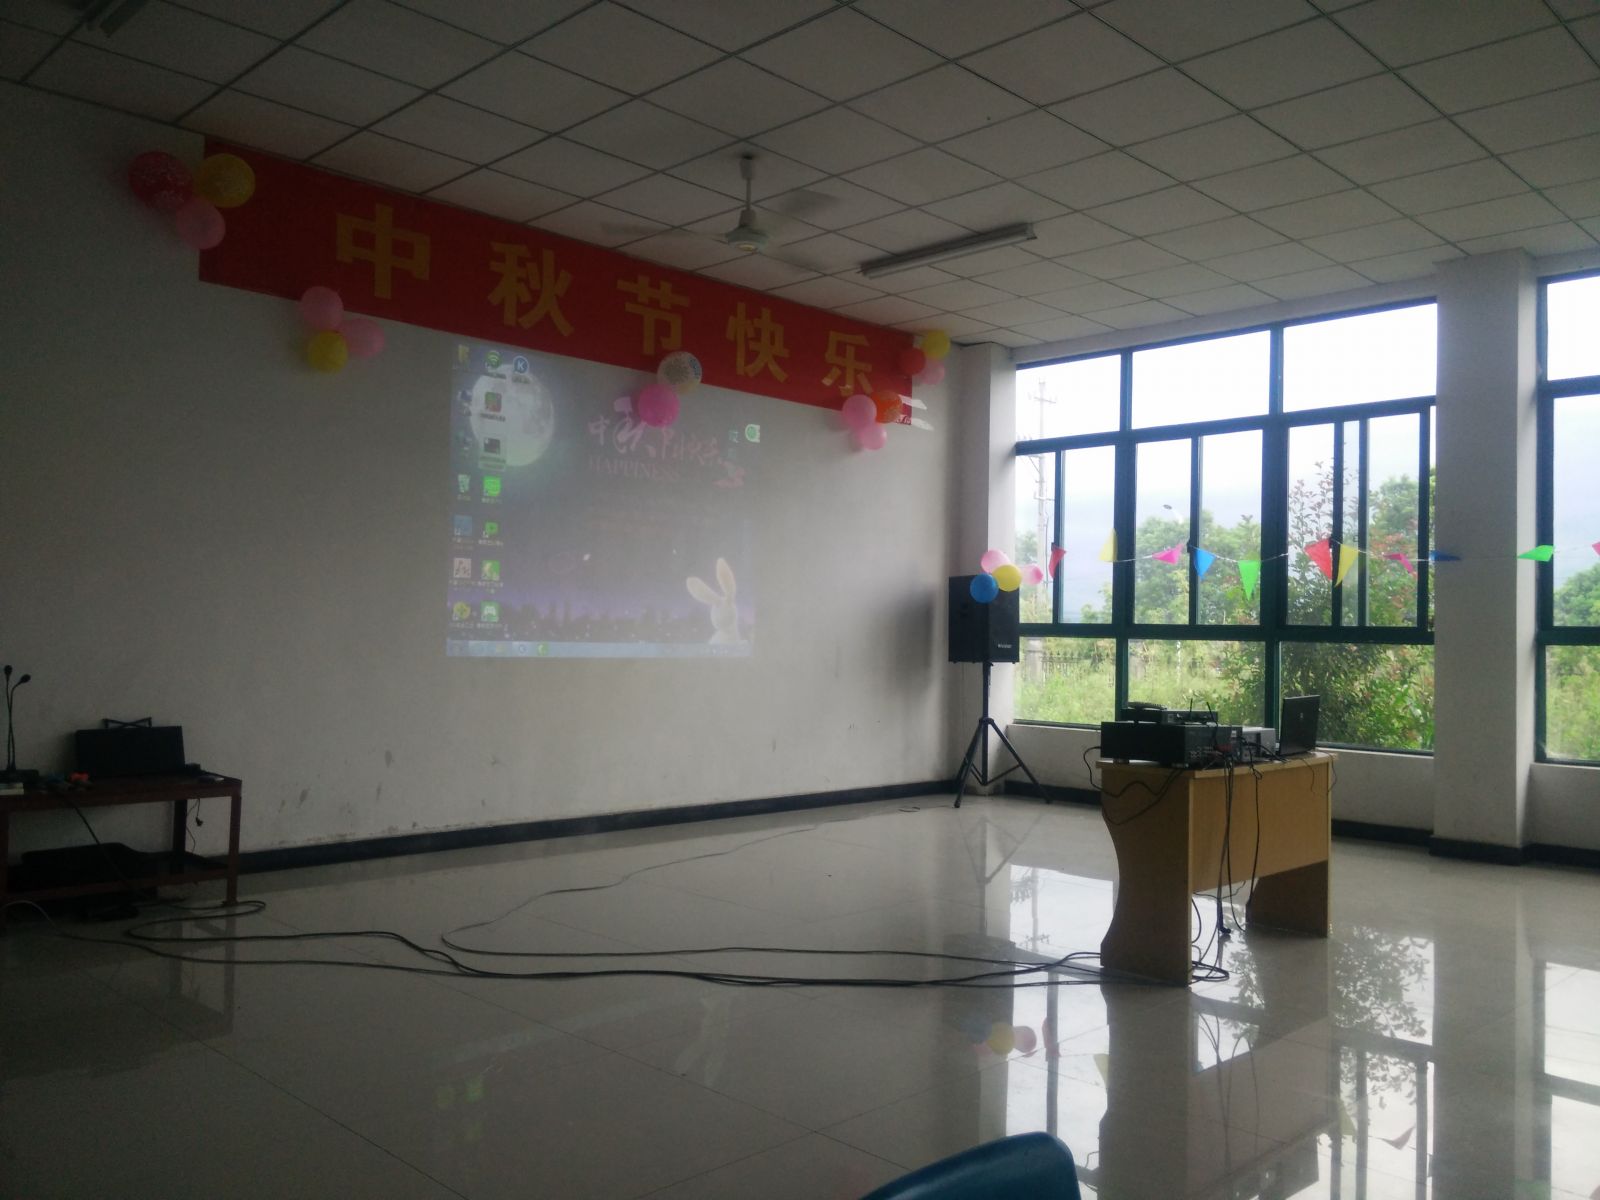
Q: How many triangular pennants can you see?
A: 11